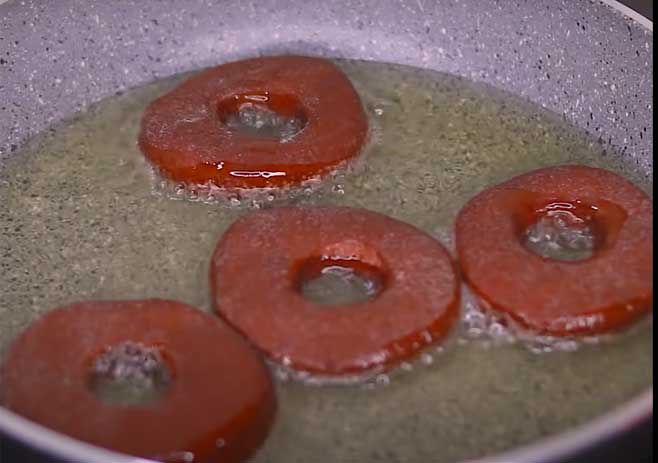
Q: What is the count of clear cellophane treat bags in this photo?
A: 0